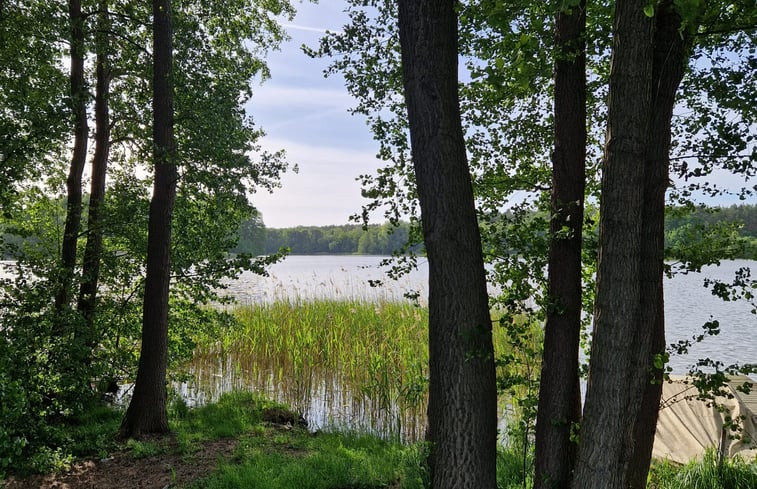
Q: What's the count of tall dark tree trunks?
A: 7